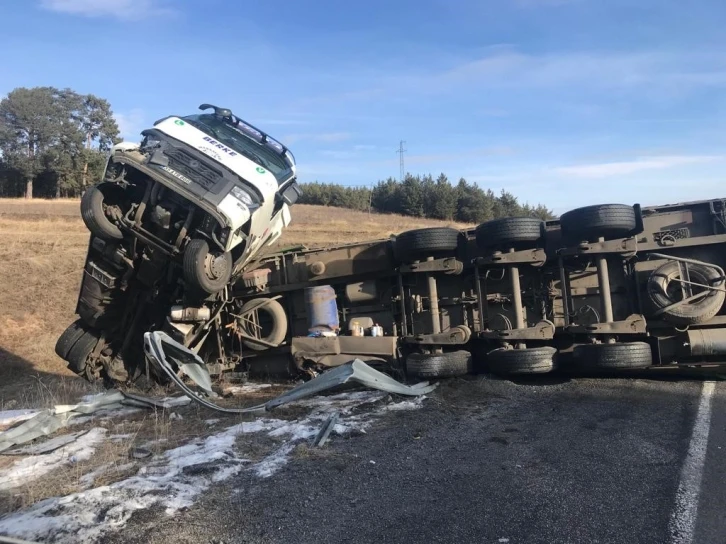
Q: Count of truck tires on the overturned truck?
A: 12